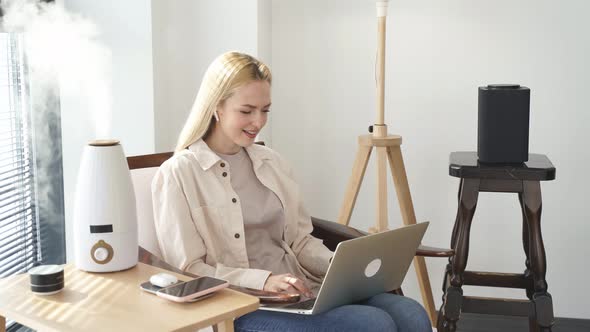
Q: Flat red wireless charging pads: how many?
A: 0